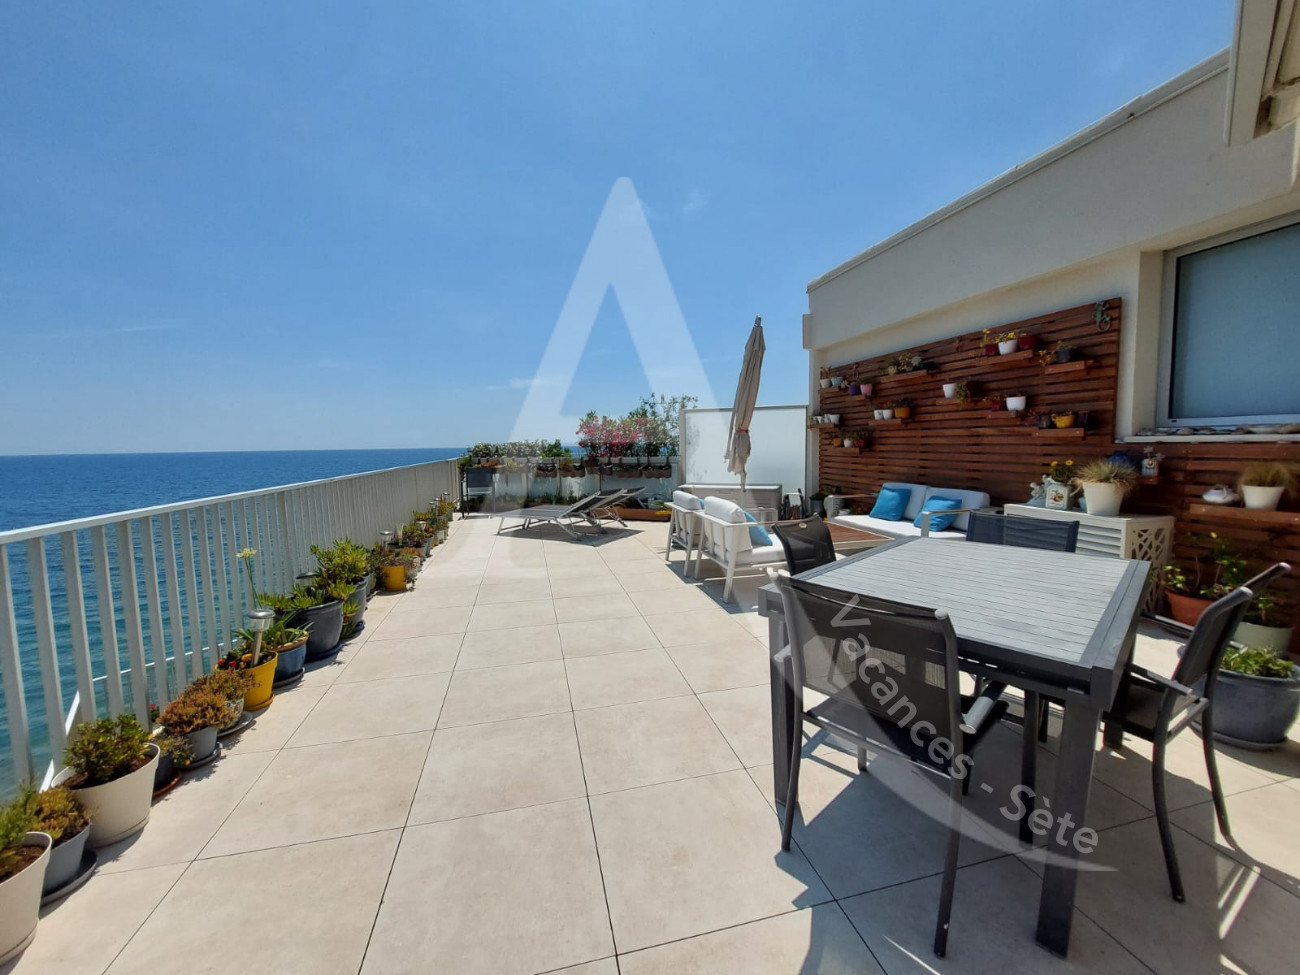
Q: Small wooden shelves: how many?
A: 13